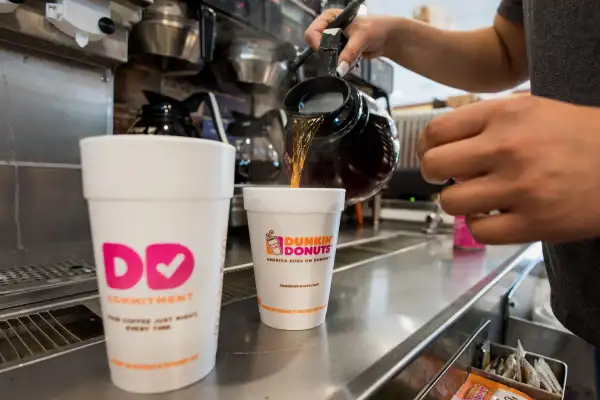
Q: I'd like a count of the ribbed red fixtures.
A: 0